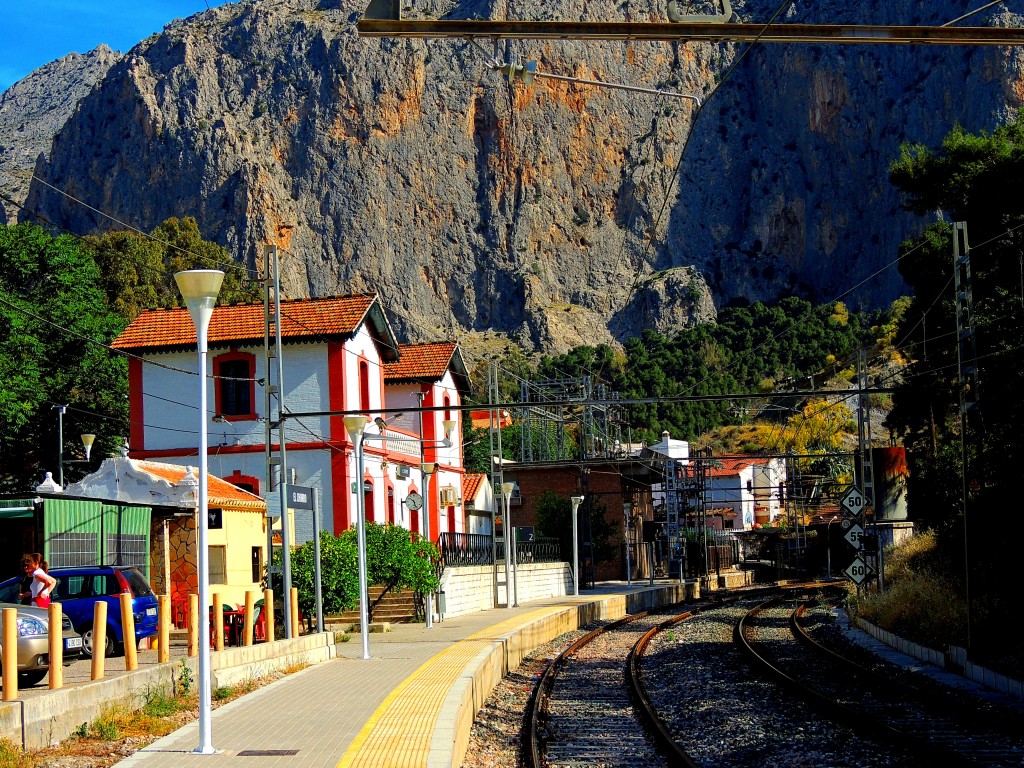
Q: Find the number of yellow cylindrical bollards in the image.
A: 10